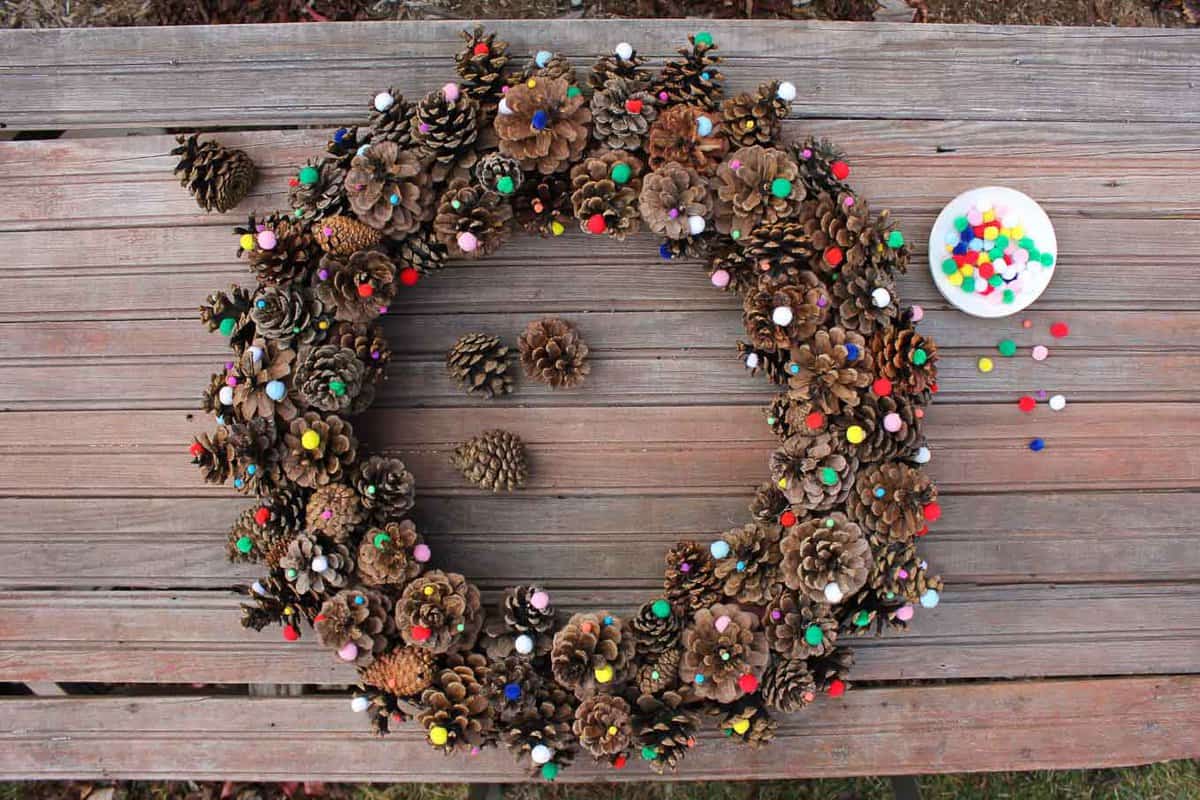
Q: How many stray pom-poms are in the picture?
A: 9